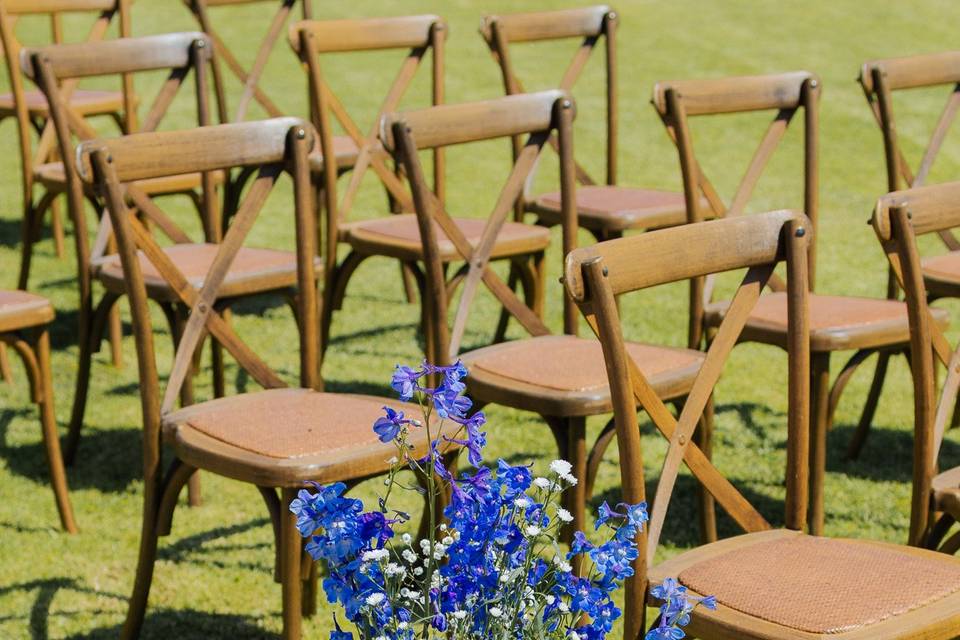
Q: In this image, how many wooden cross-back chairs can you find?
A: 13